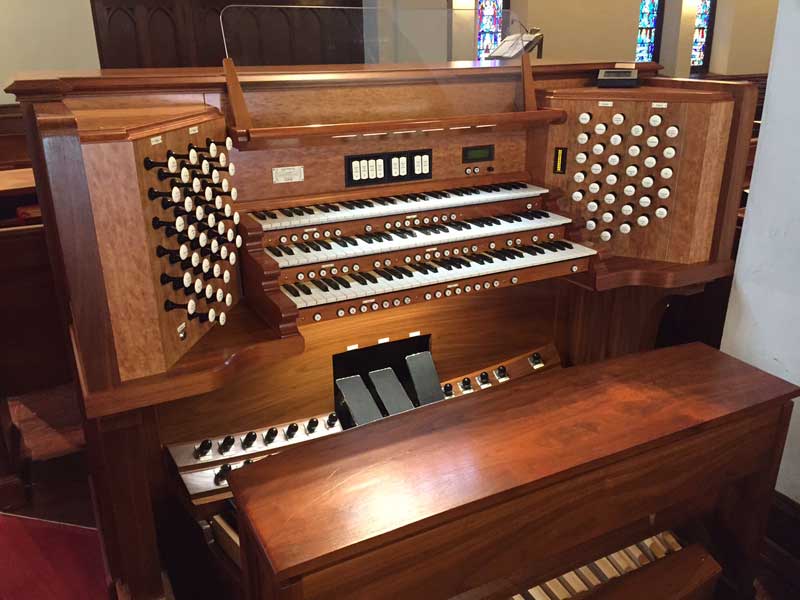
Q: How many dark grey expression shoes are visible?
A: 3